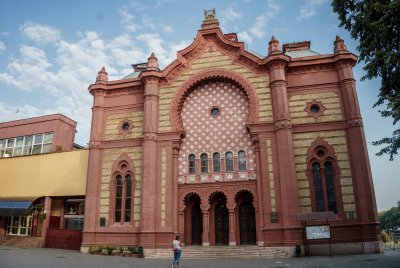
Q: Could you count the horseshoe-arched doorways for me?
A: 3